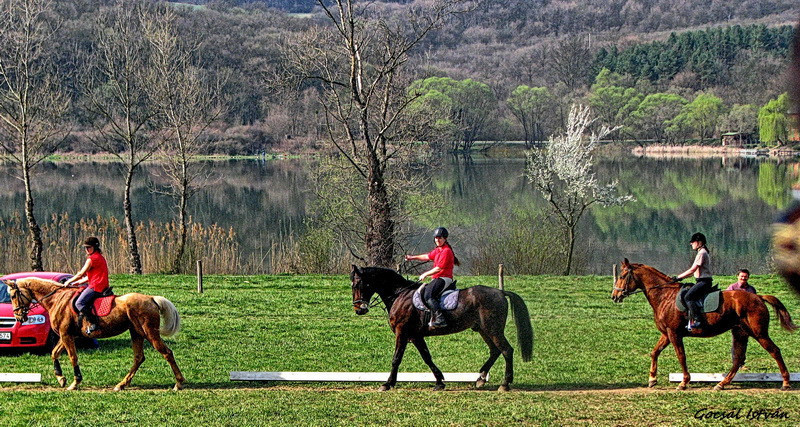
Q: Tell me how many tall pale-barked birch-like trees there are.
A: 3